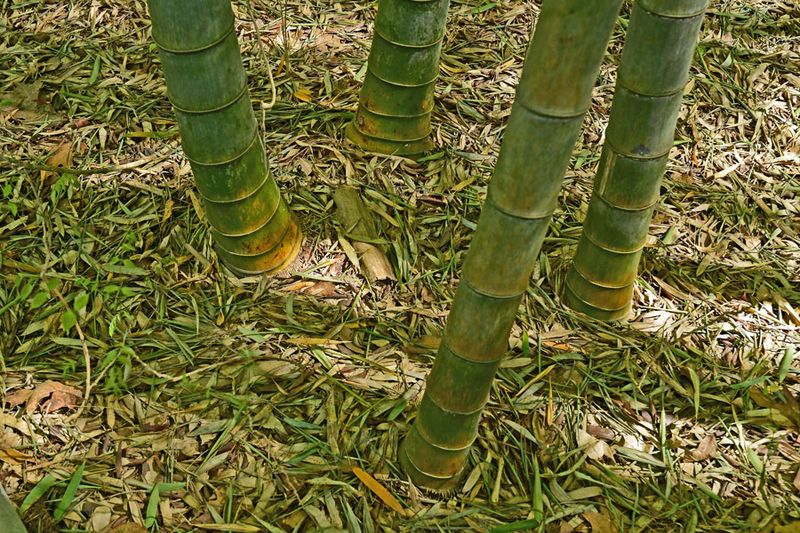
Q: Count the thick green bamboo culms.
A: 4